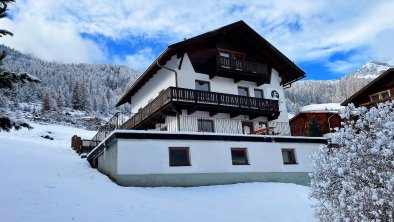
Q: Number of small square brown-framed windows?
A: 3